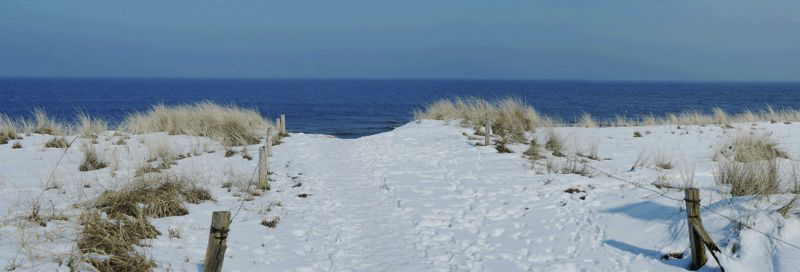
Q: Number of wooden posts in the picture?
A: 7